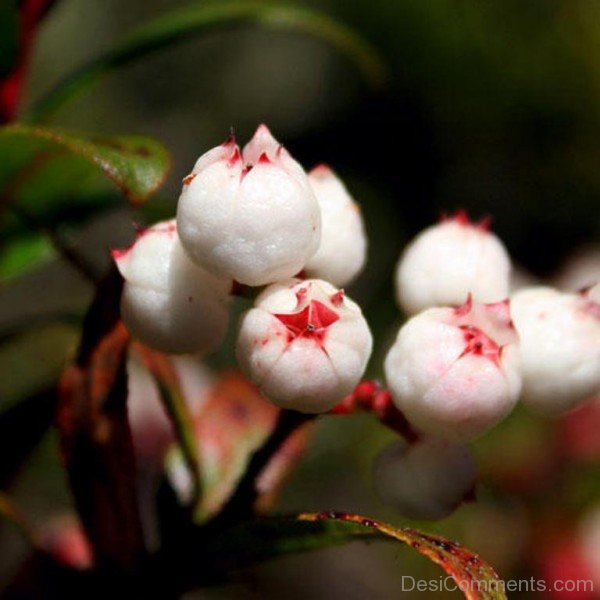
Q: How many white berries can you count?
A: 8